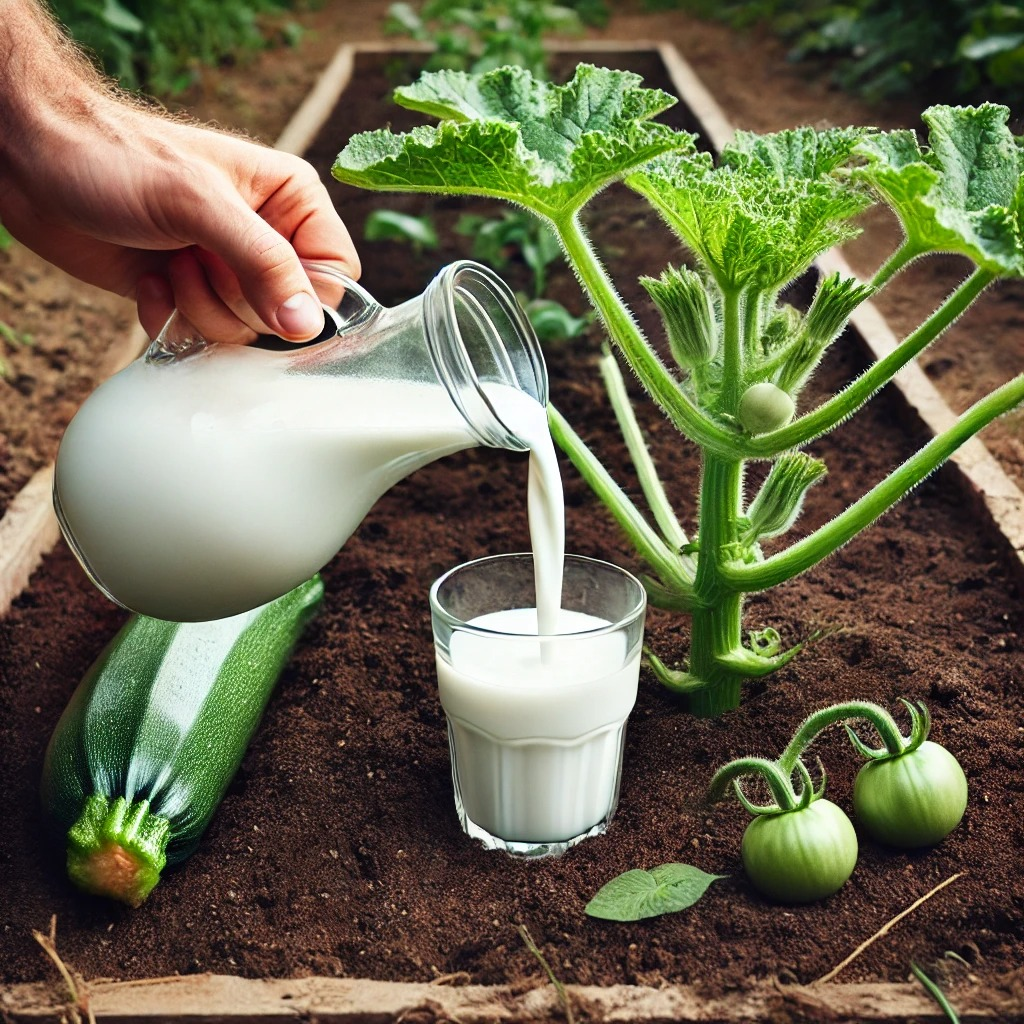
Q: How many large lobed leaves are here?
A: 3